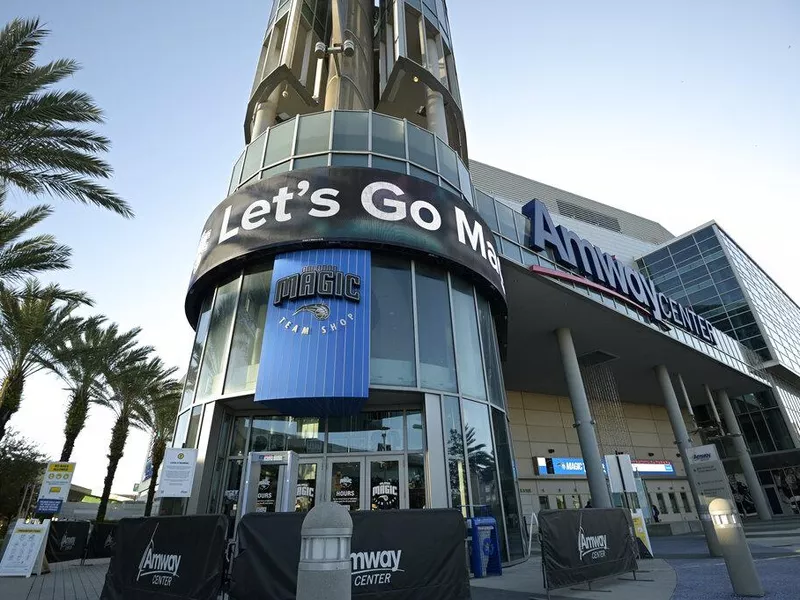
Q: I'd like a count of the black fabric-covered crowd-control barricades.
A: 5